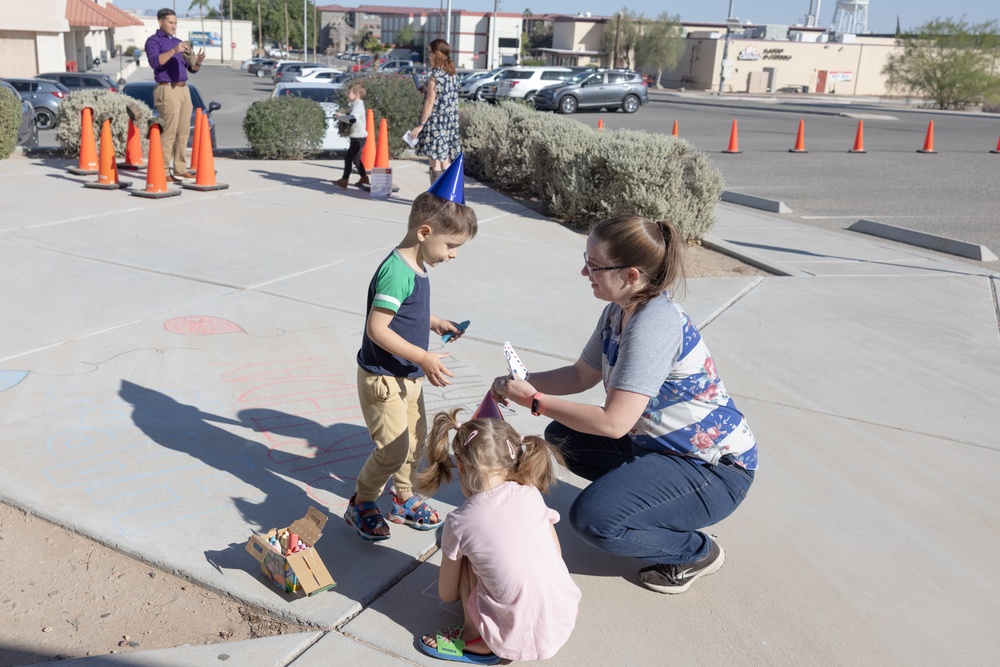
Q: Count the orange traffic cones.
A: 15